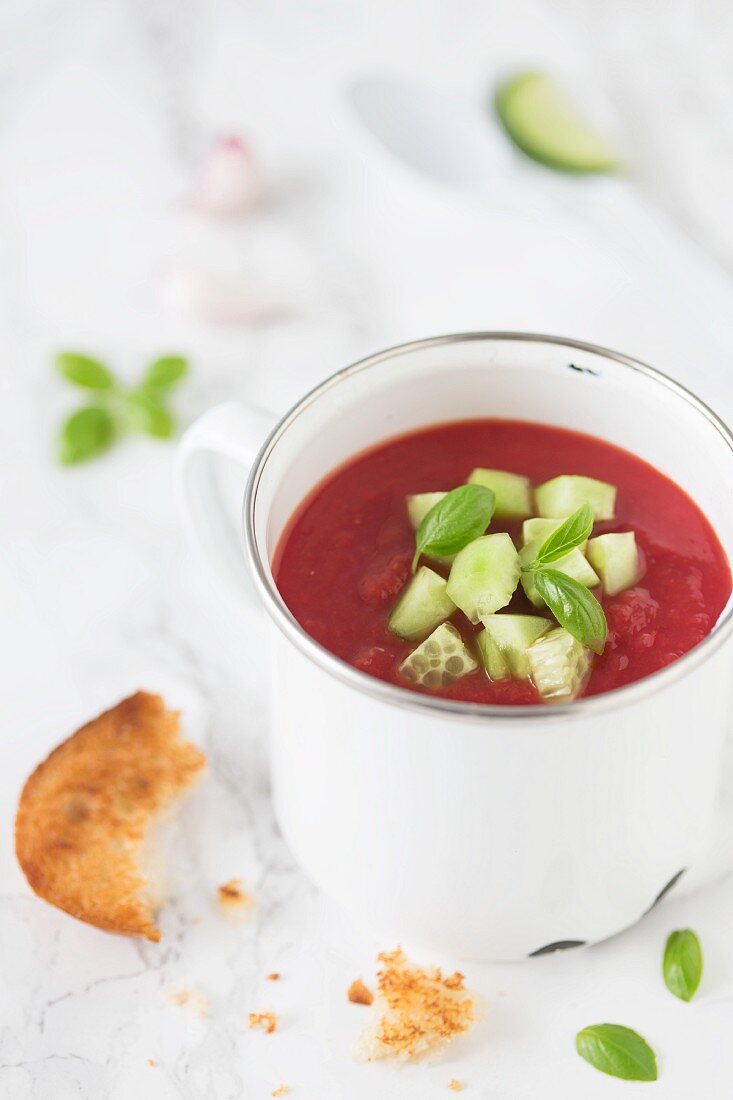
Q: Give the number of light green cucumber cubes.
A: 12